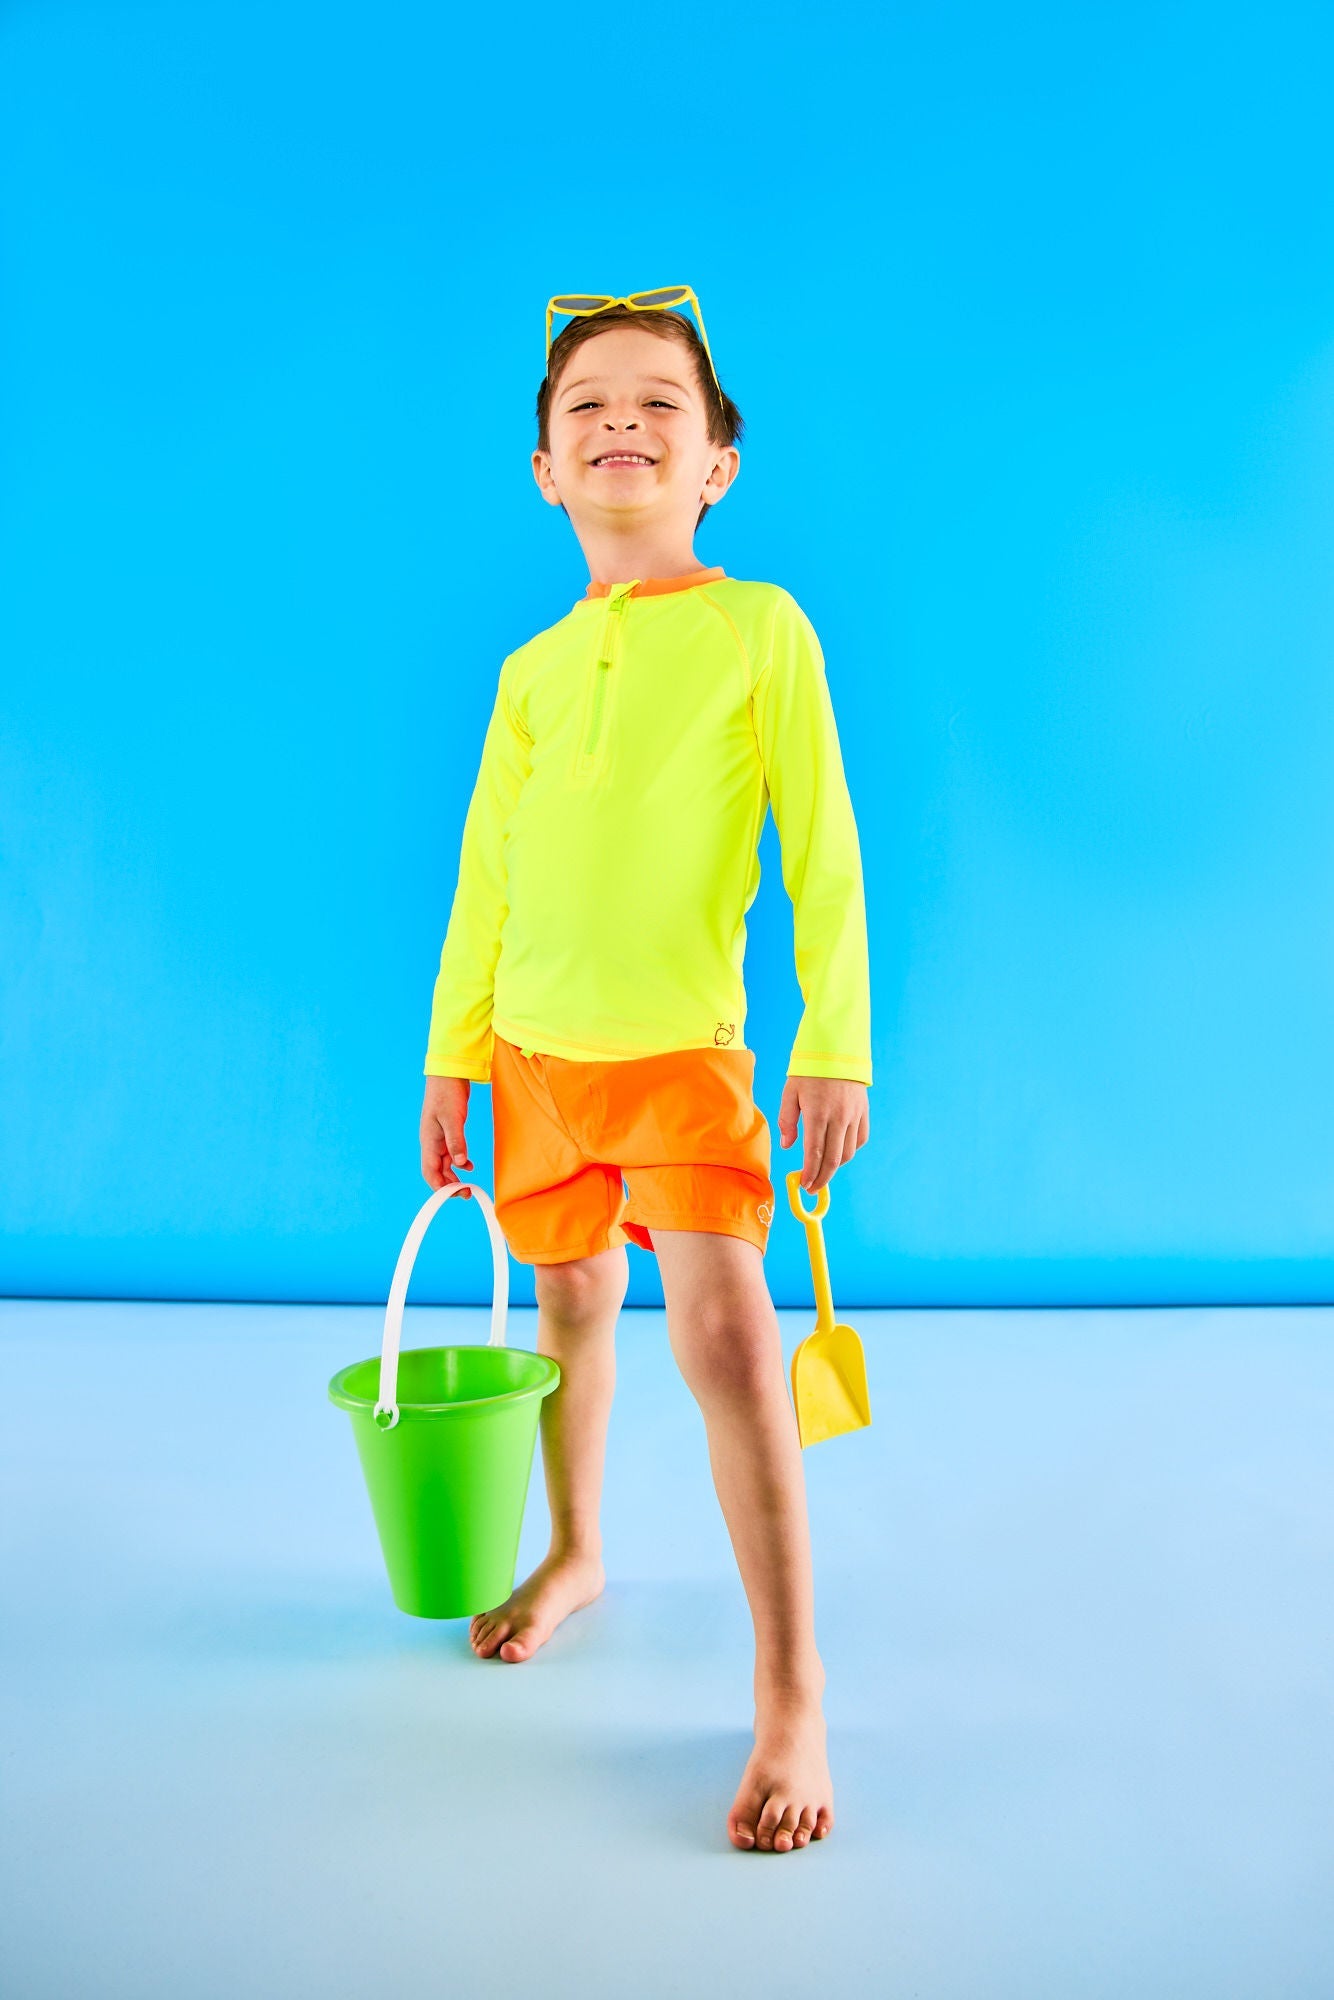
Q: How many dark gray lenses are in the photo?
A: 2